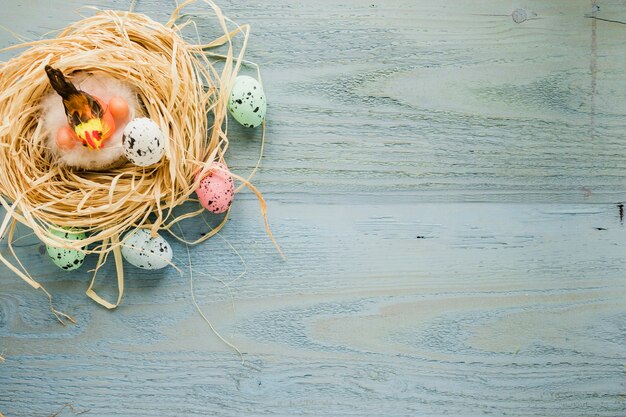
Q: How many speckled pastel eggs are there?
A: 5